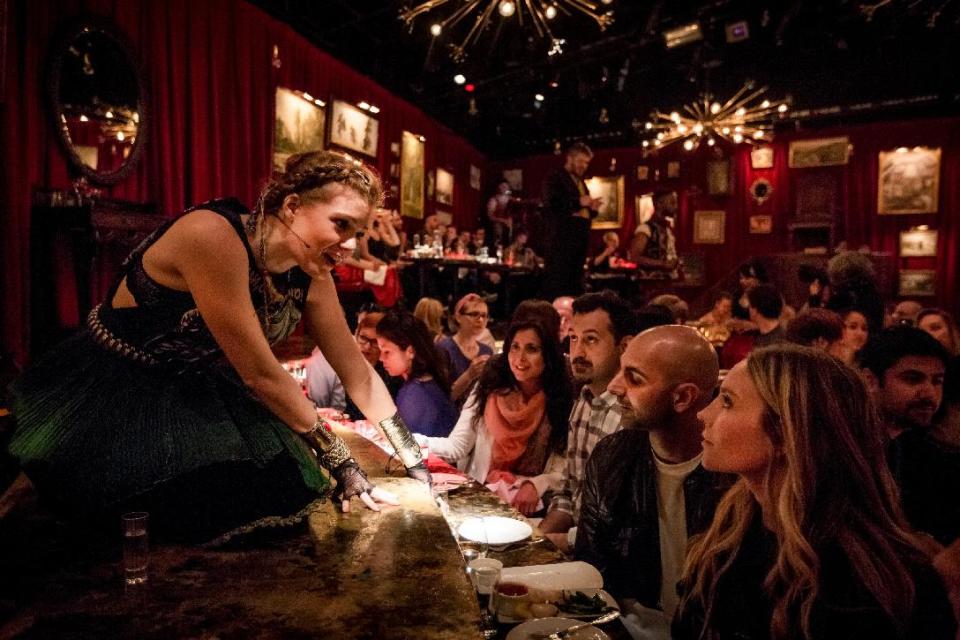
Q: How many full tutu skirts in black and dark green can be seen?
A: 1